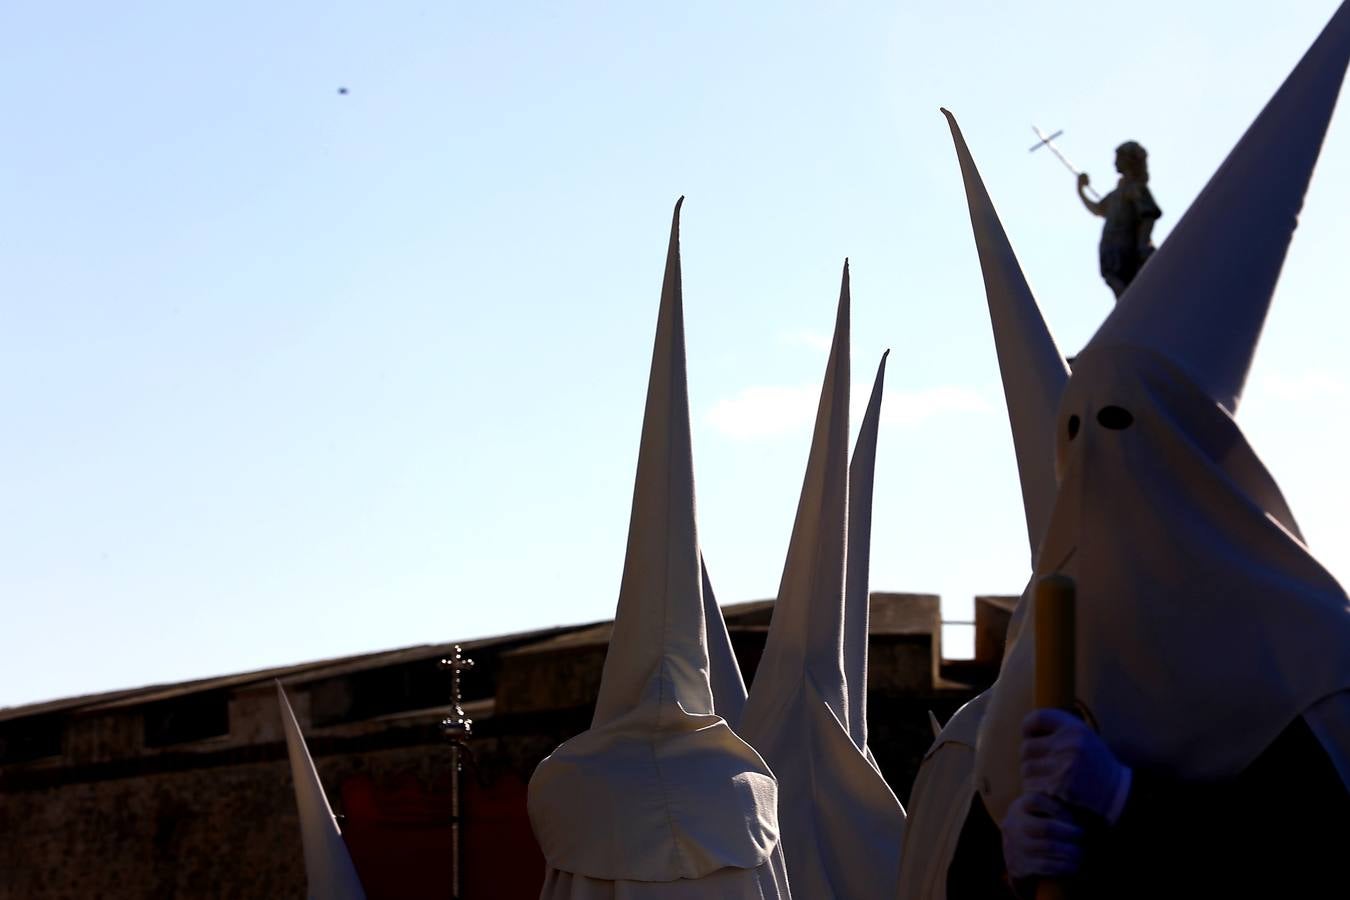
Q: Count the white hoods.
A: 7